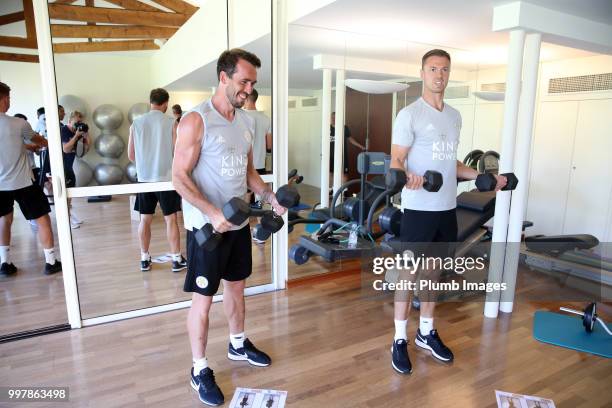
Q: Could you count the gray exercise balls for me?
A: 7